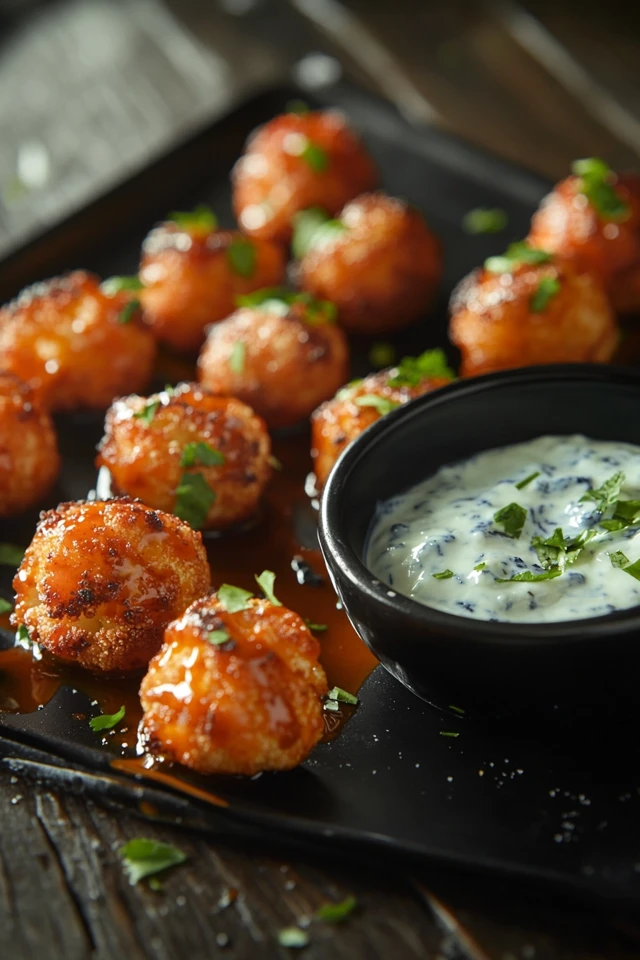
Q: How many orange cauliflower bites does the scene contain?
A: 12